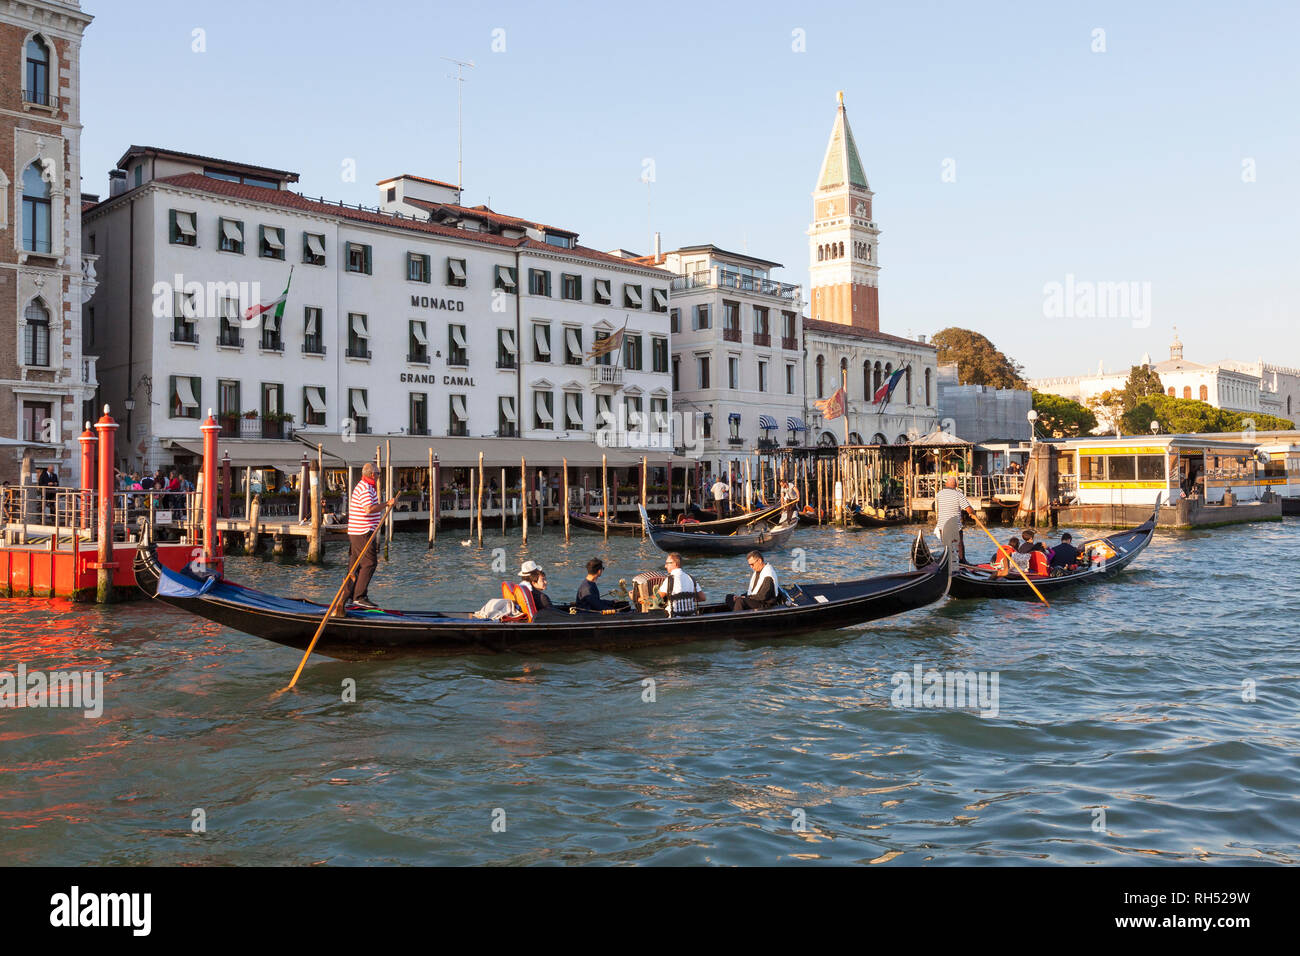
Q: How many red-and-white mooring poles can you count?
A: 3